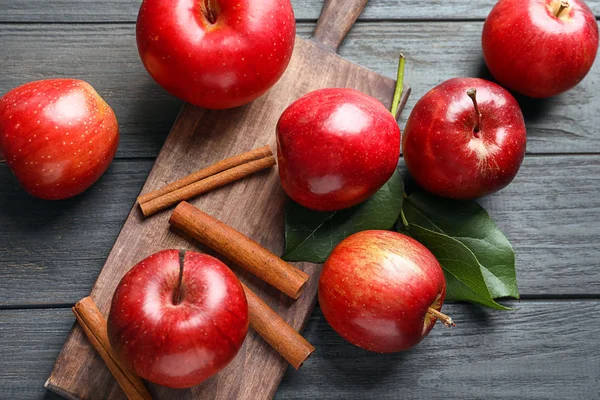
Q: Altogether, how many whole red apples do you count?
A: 7